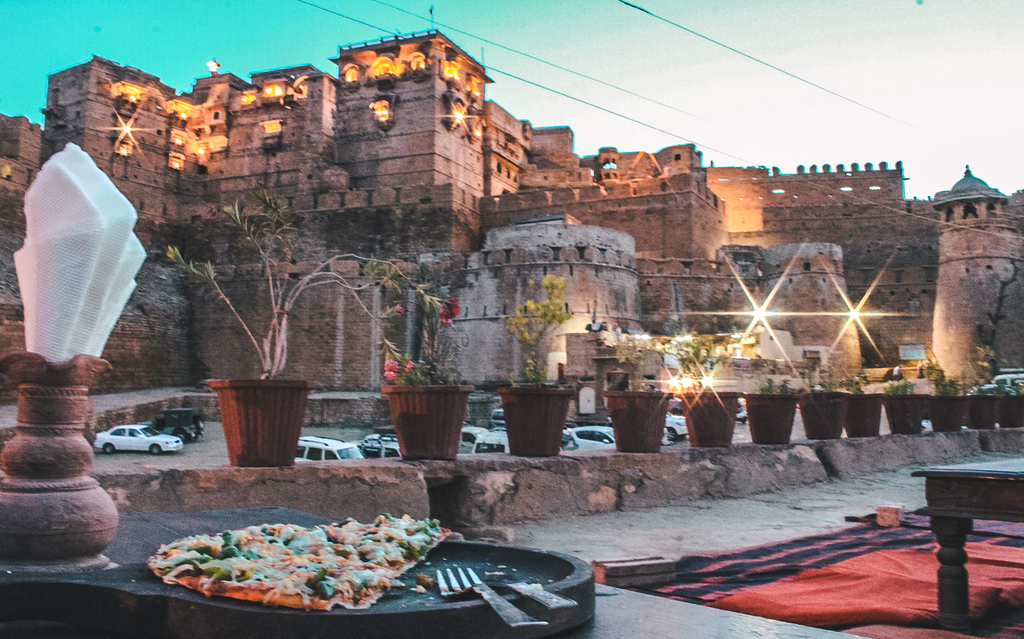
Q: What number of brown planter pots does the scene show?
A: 12